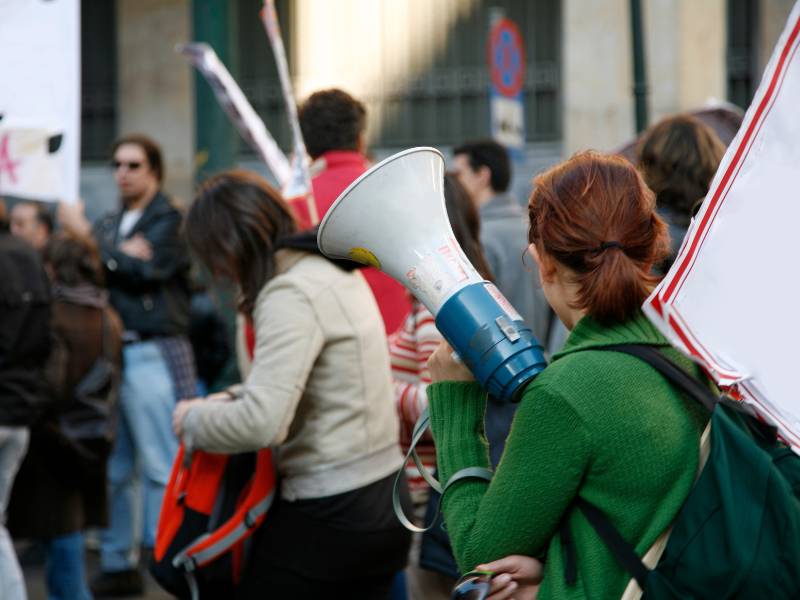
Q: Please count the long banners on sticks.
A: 2